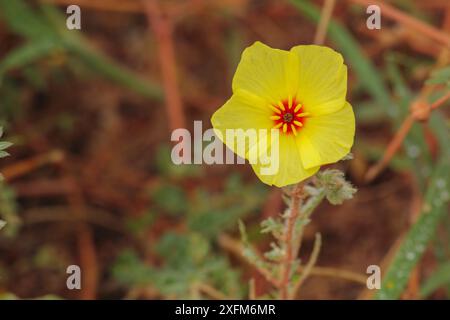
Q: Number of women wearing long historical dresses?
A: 0